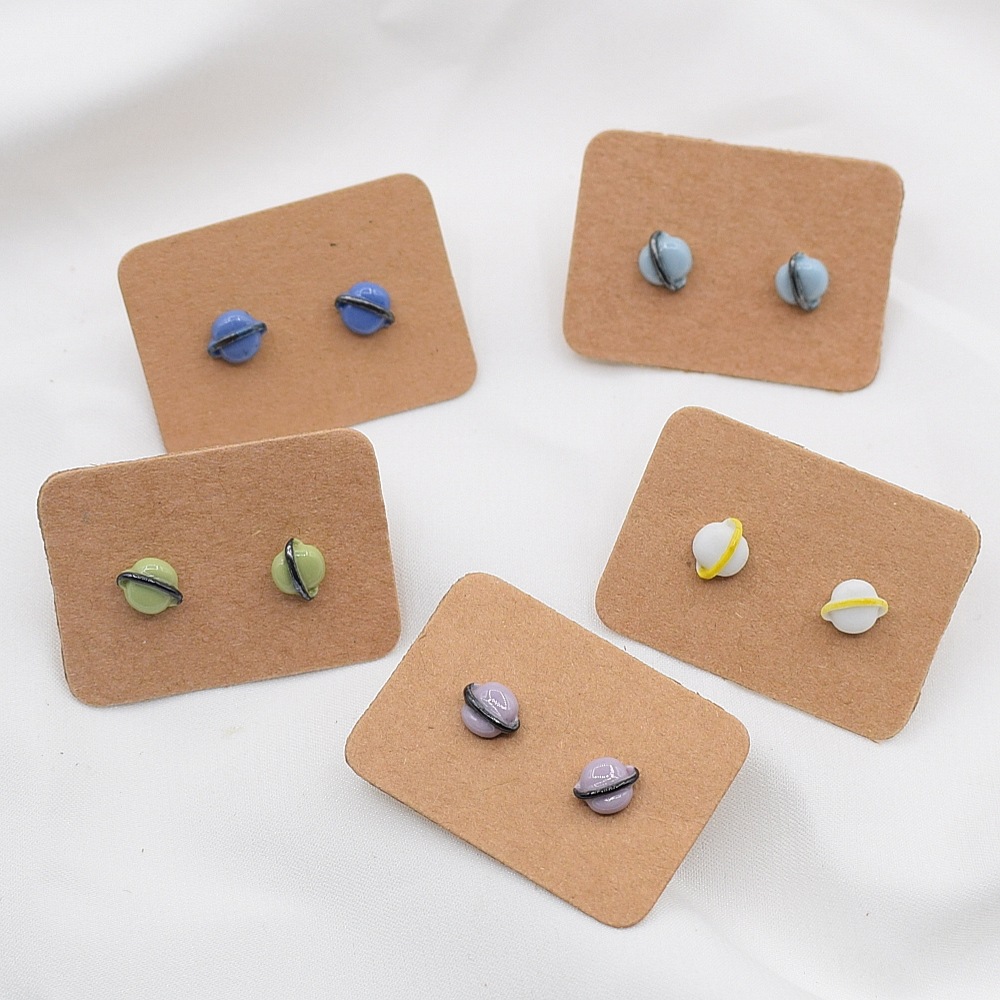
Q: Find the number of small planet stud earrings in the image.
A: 10